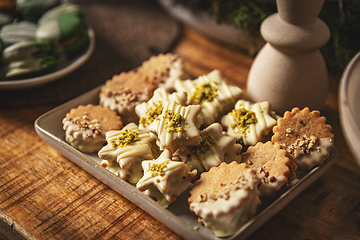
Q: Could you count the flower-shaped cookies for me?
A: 6